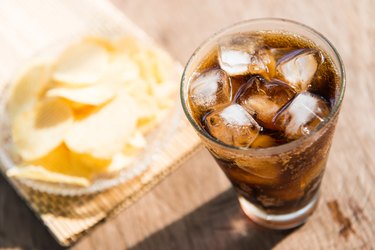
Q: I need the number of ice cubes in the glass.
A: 6